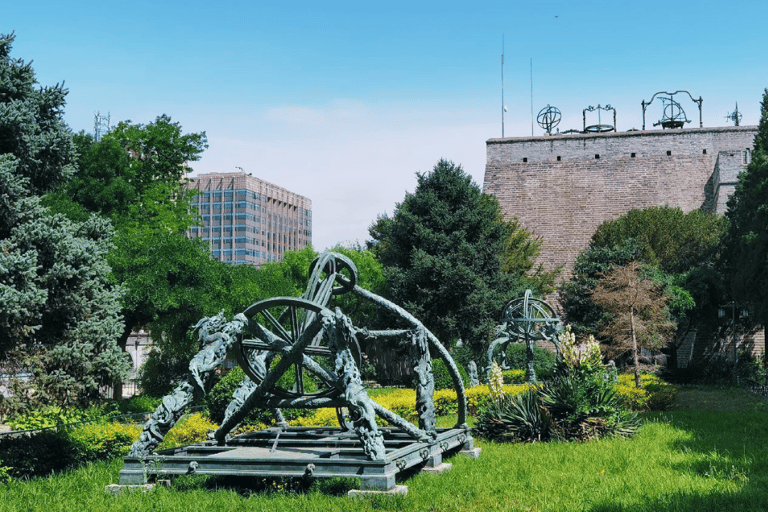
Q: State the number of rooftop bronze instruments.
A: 4